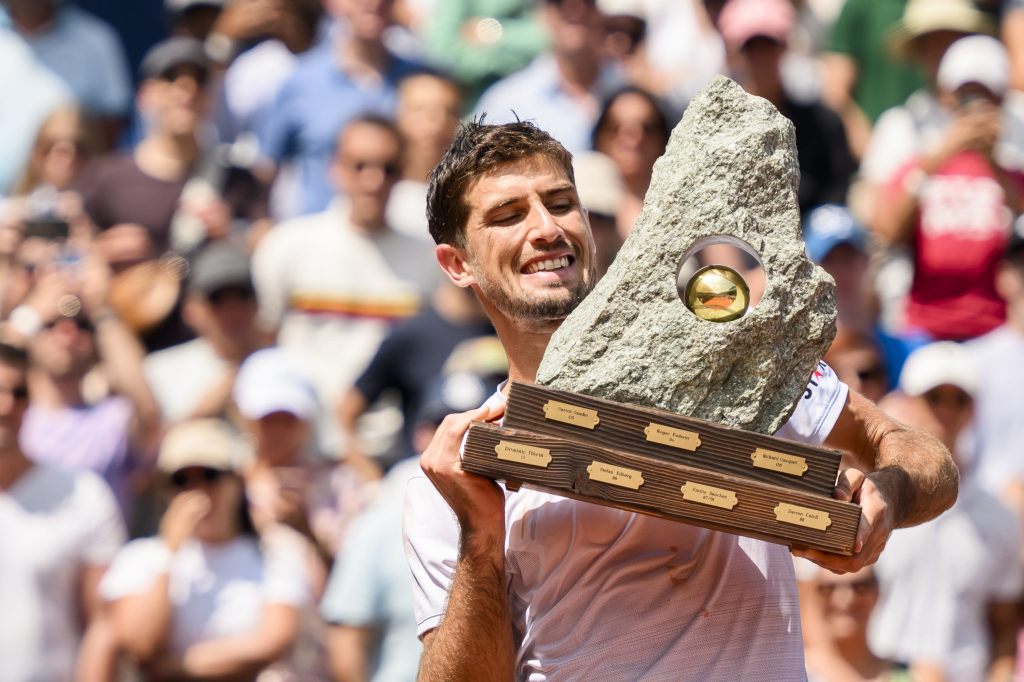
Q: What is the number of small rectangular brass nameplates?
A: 7